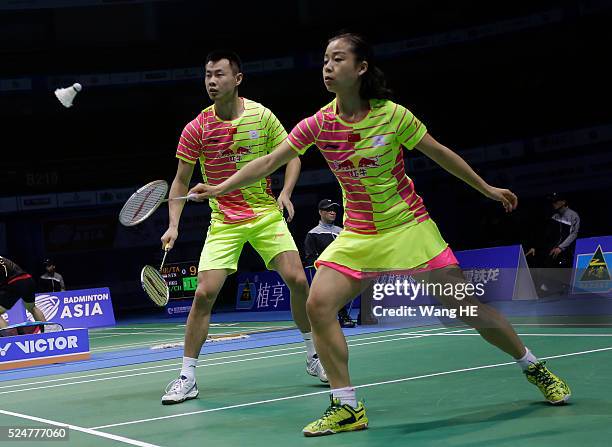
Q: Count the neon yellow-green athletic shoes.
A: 2